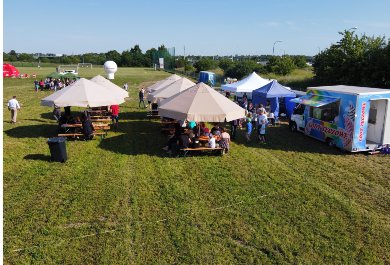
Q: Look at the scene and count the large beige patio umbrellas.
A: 5